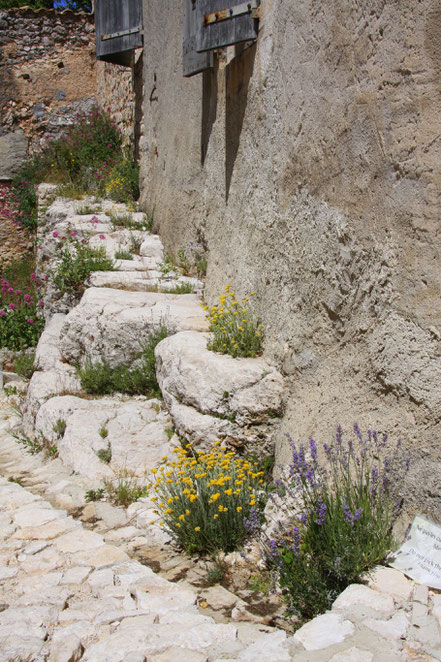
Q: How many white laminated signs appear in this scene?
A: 1